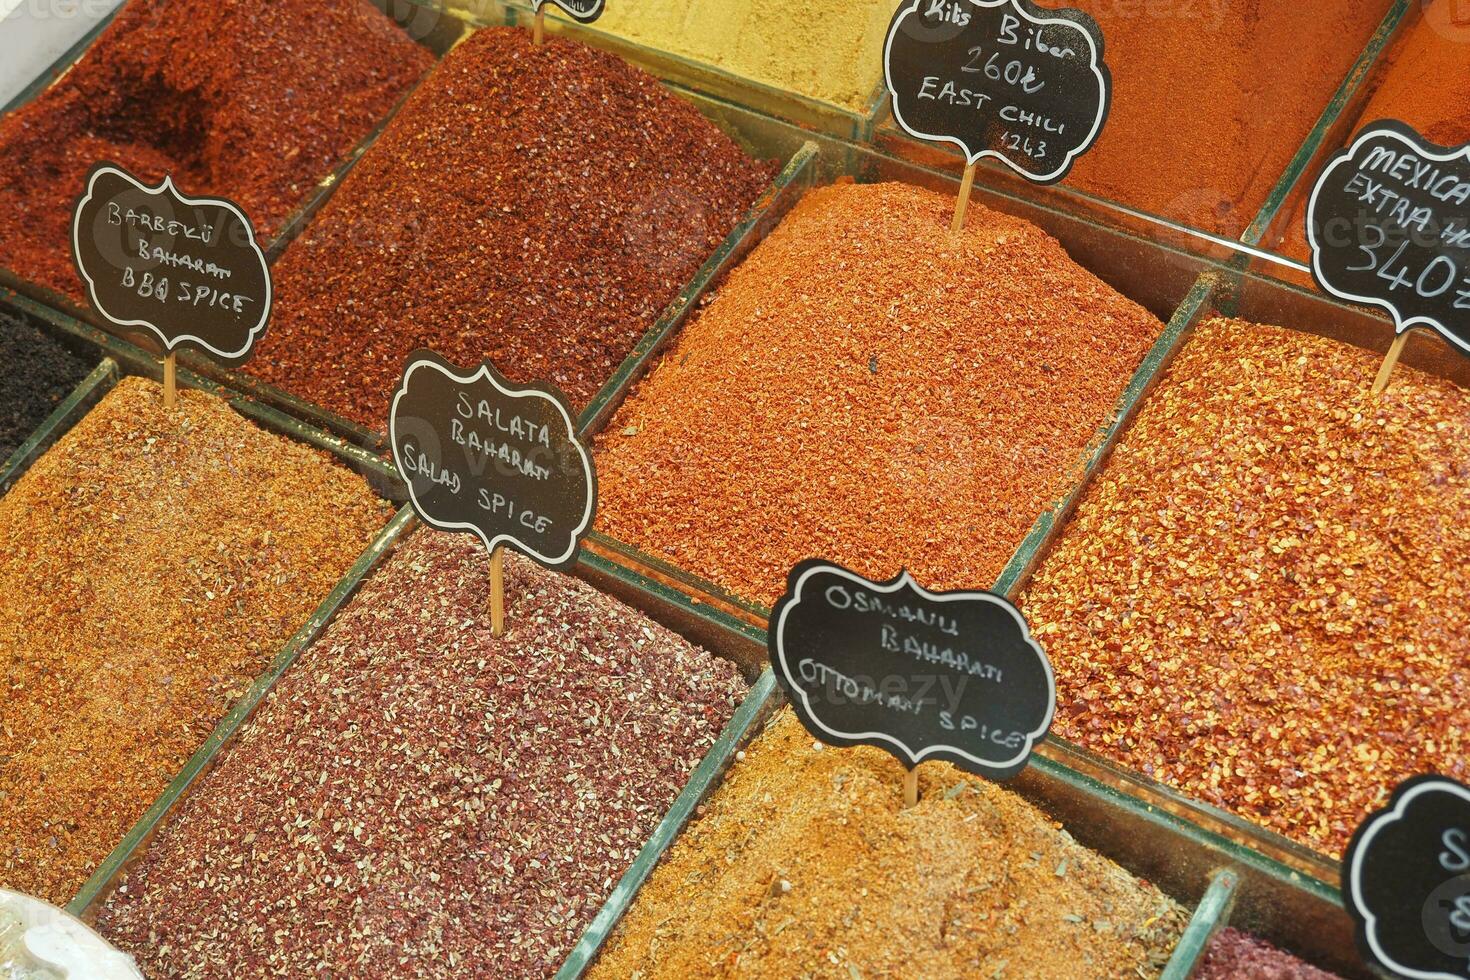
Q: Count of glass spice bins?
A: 12